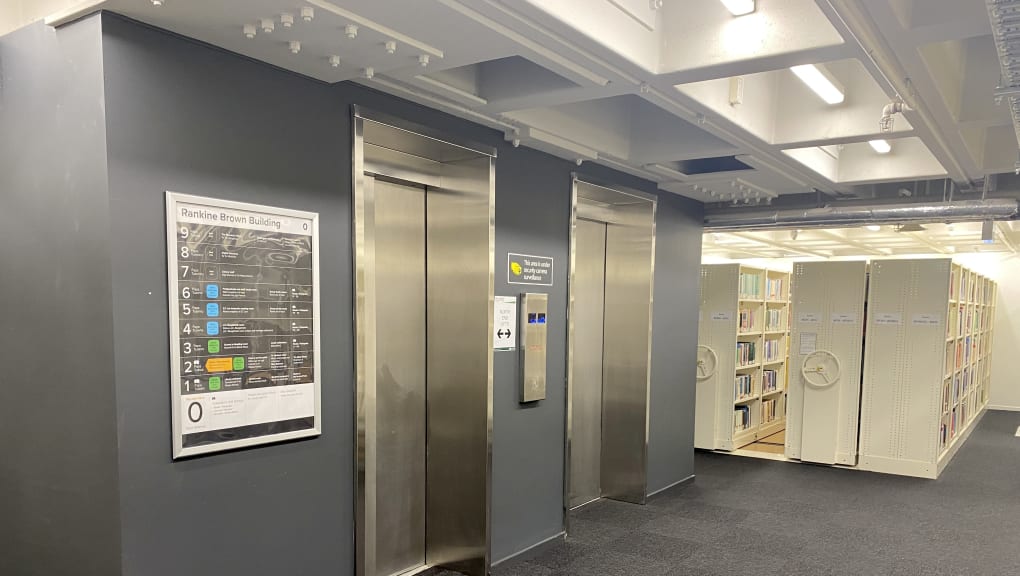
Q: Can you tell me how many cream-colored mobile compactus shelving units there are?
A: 3